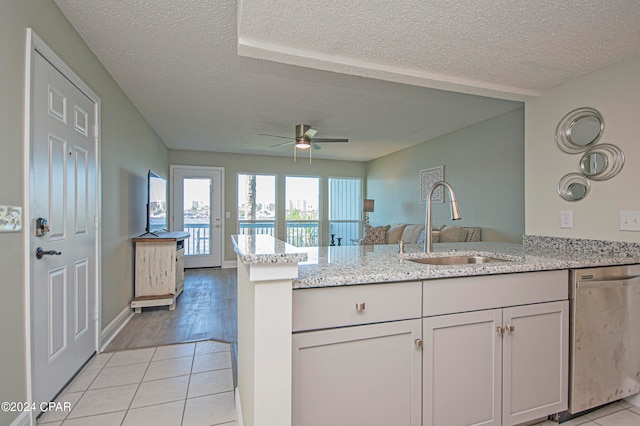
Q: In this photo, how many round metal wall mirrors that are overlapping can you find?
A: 3